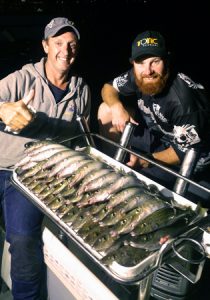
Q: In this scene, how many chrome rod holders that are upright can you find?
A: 3